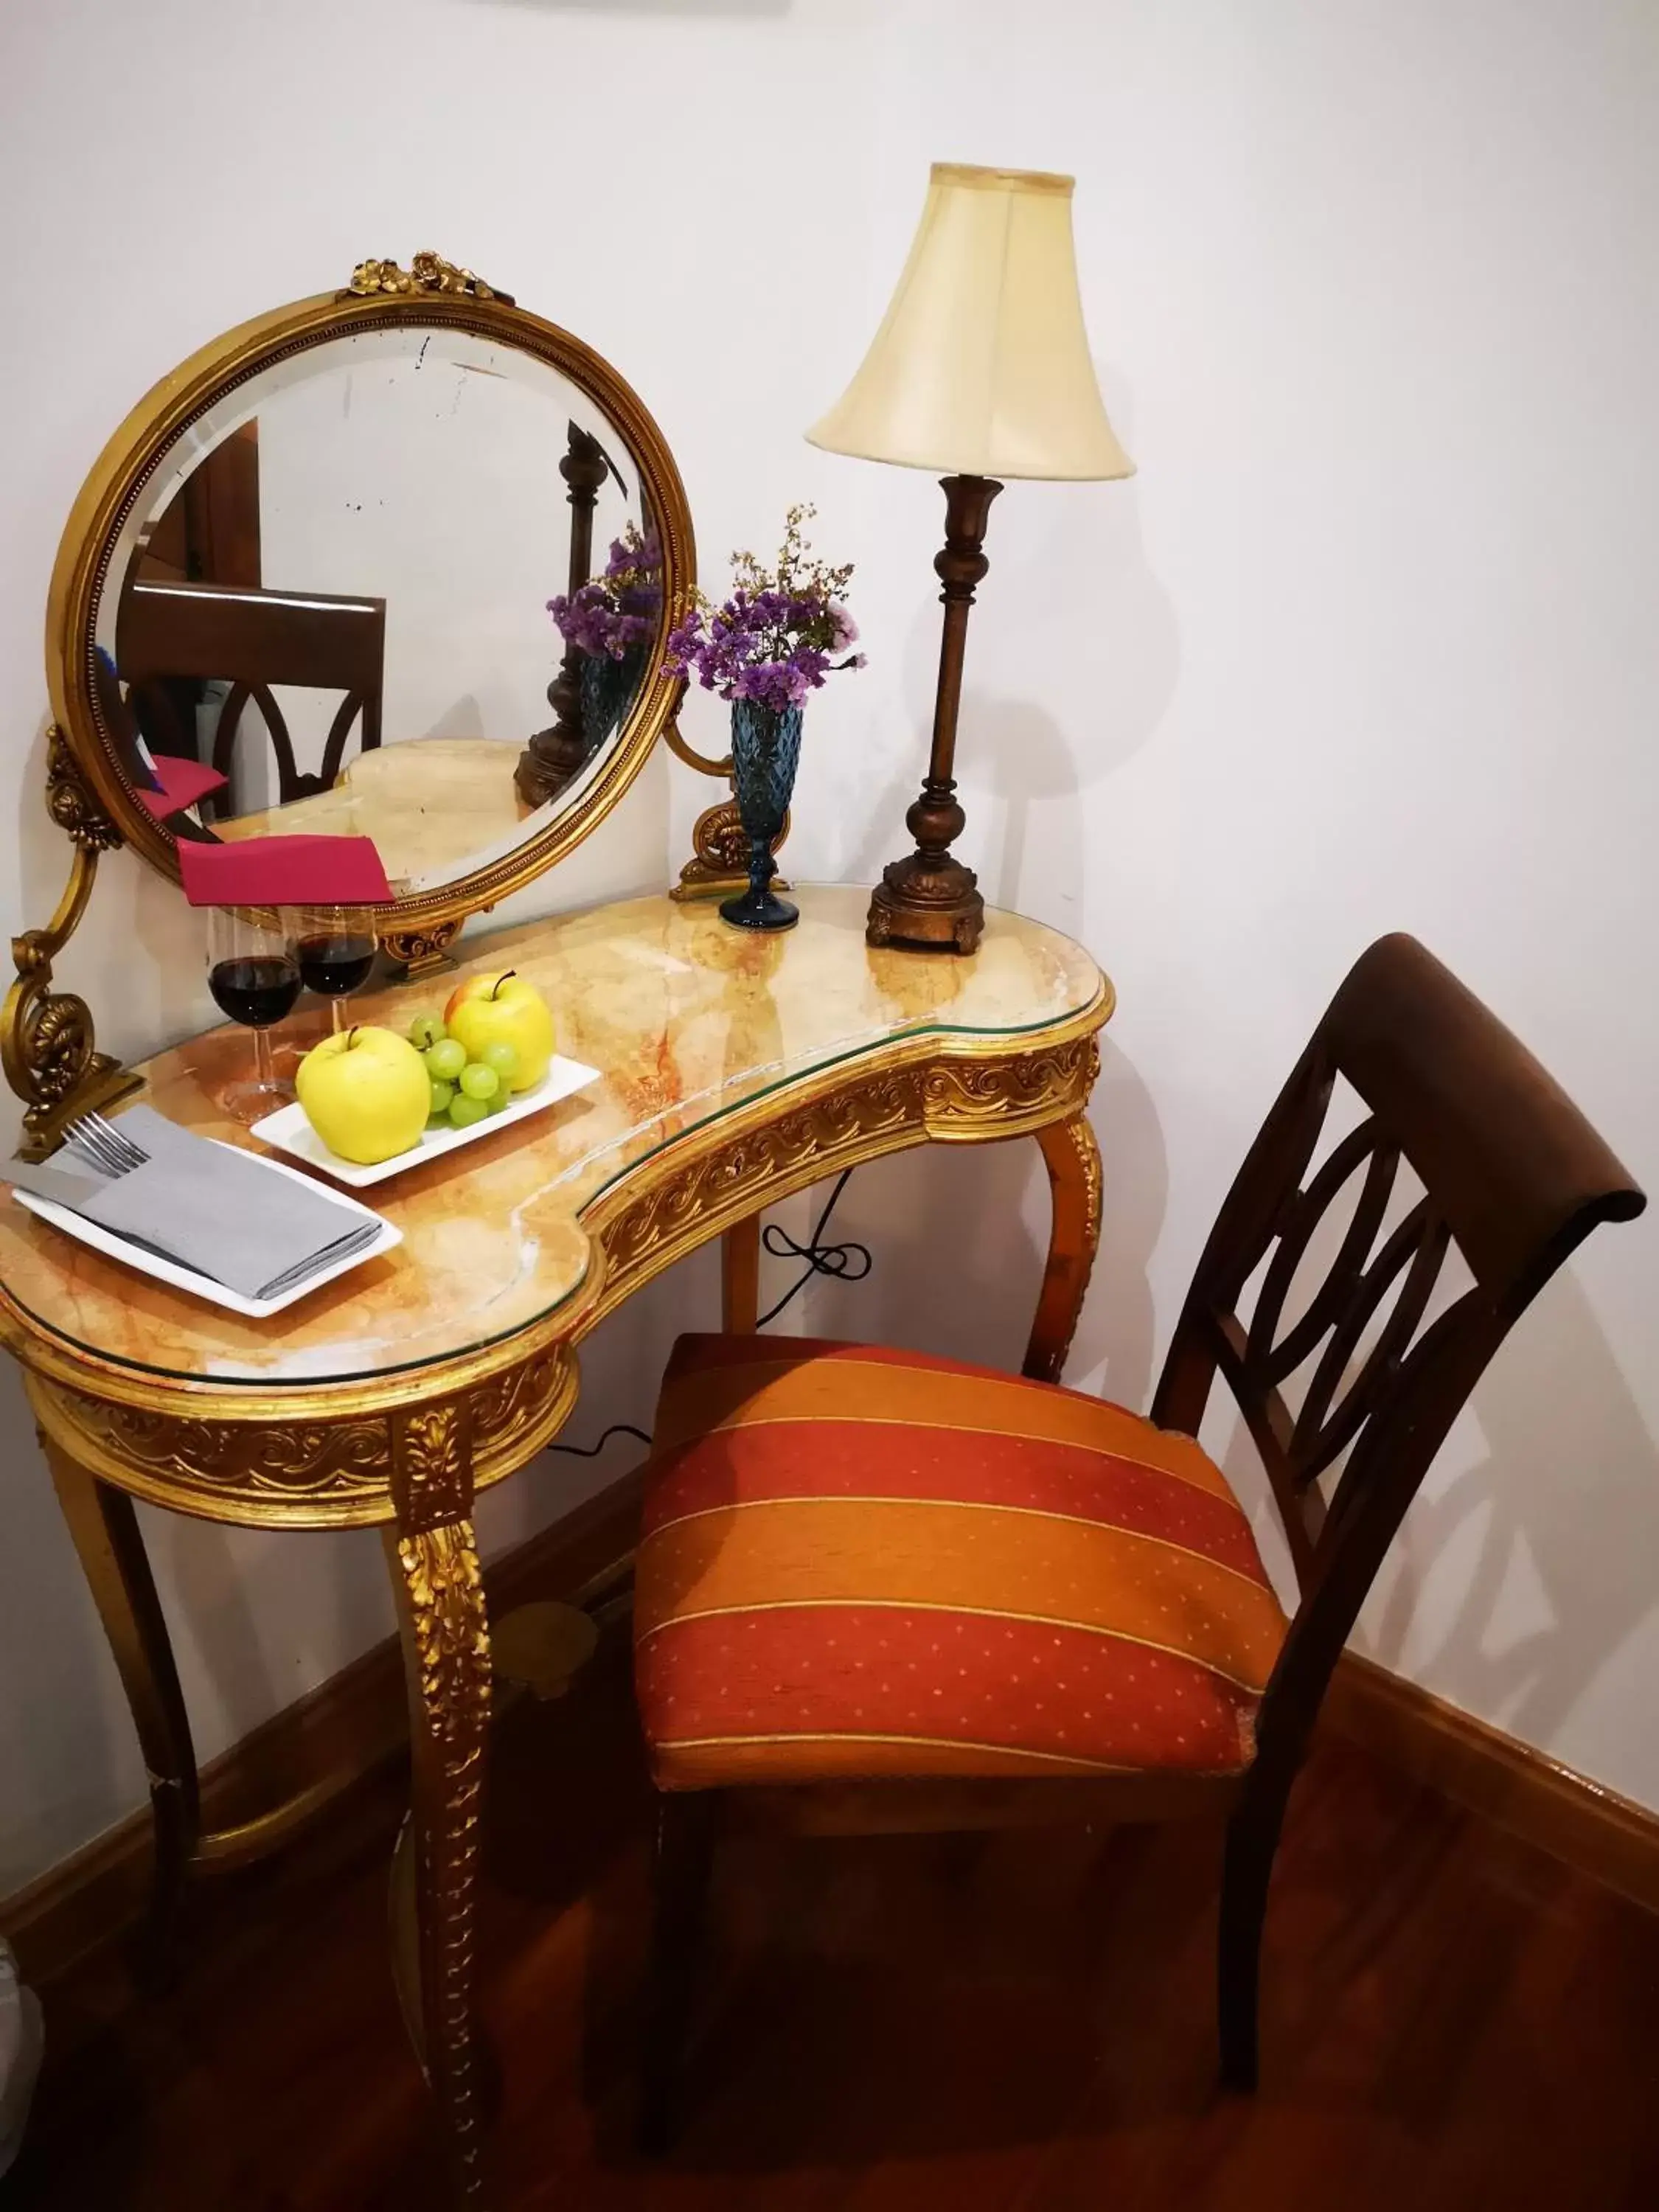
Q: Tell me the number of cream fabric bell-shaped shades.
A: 1